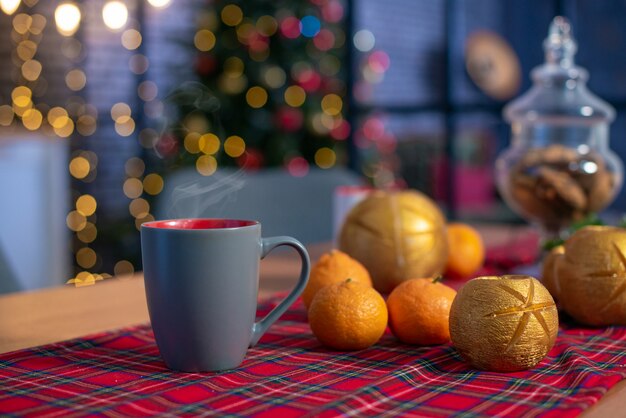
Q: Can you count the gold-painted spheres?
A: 4